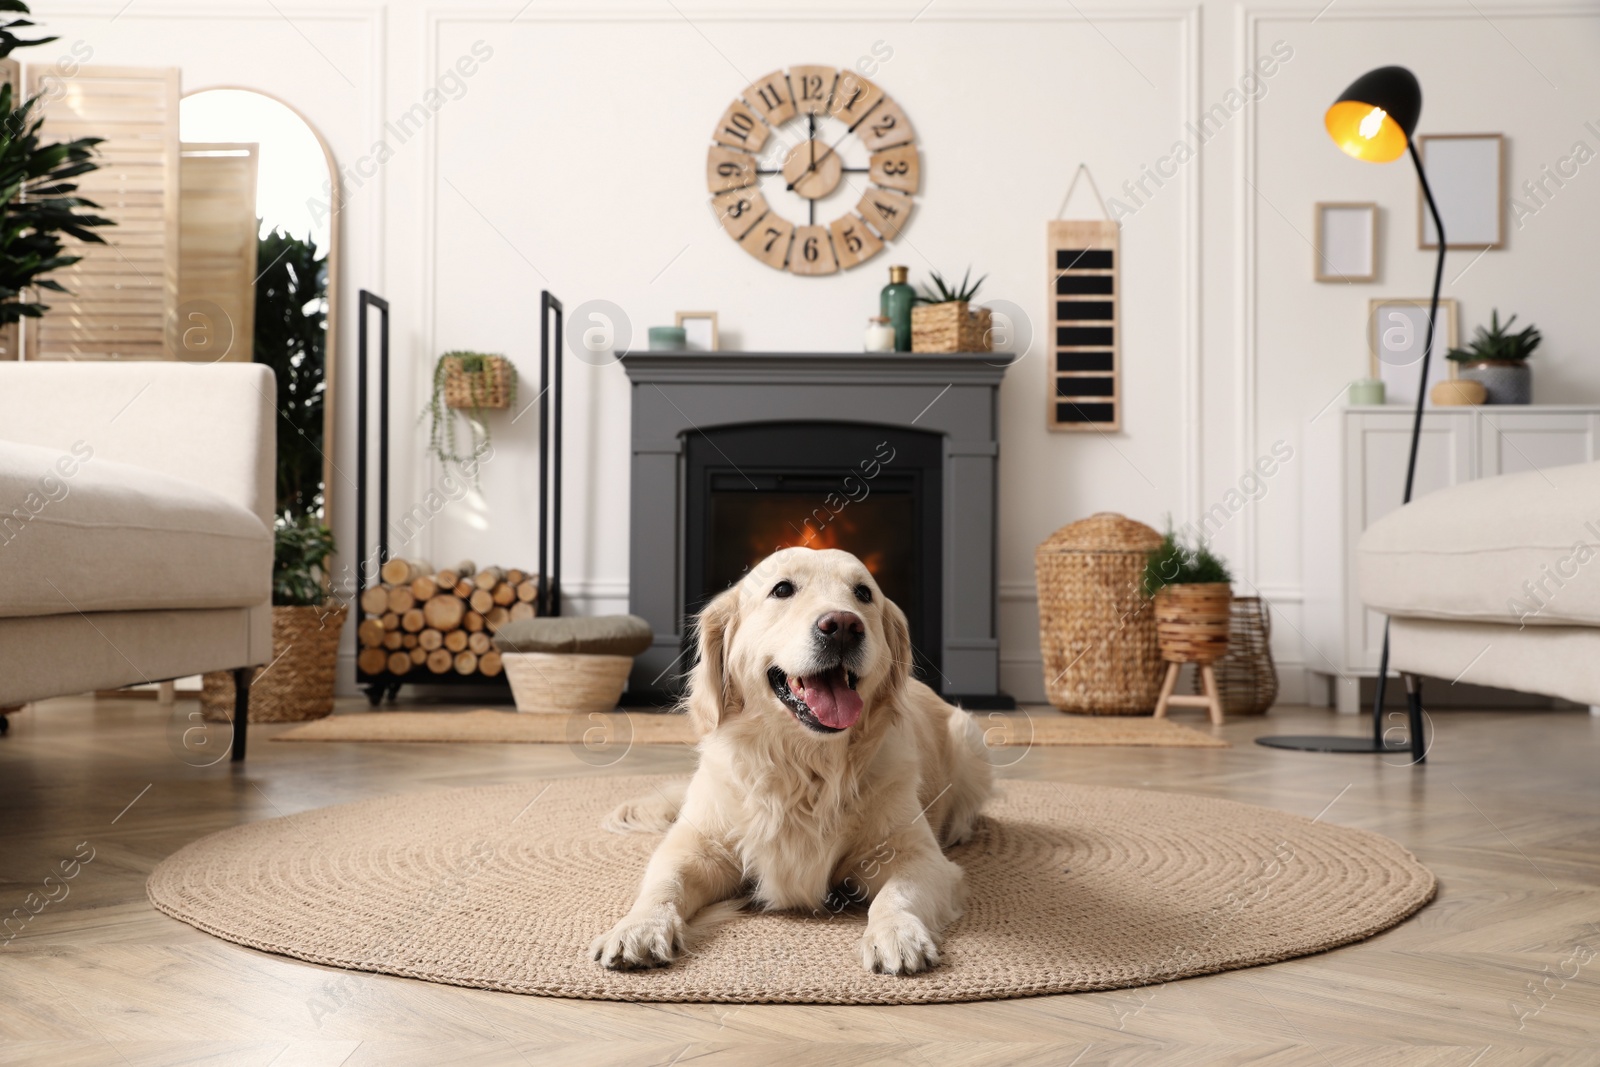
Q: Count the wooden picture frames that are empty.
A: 4